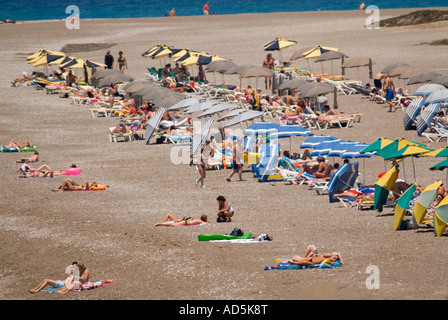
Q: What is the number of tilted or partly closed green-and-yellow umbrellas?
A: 4